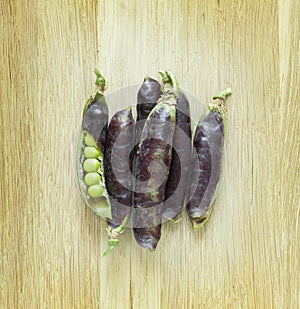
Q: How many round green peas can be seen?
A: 5